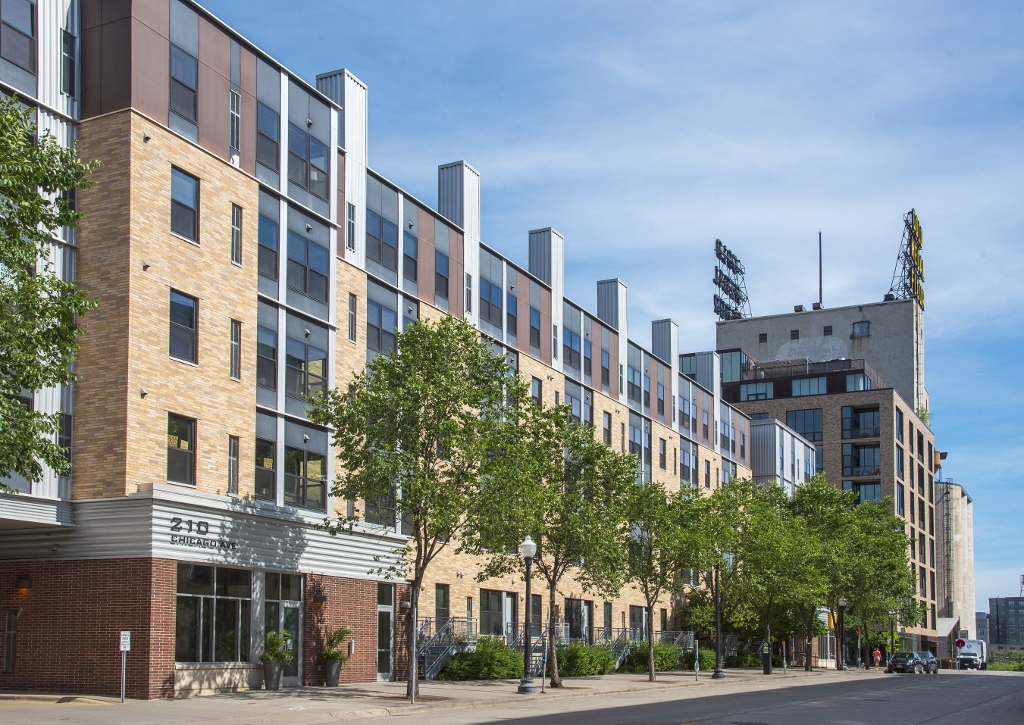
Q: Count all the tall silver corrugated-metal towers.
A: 6